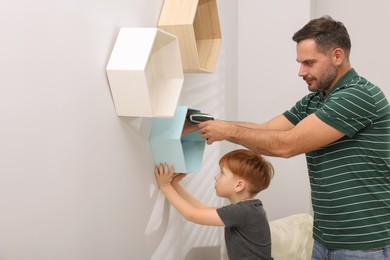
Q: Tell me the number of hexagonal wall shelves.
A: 3